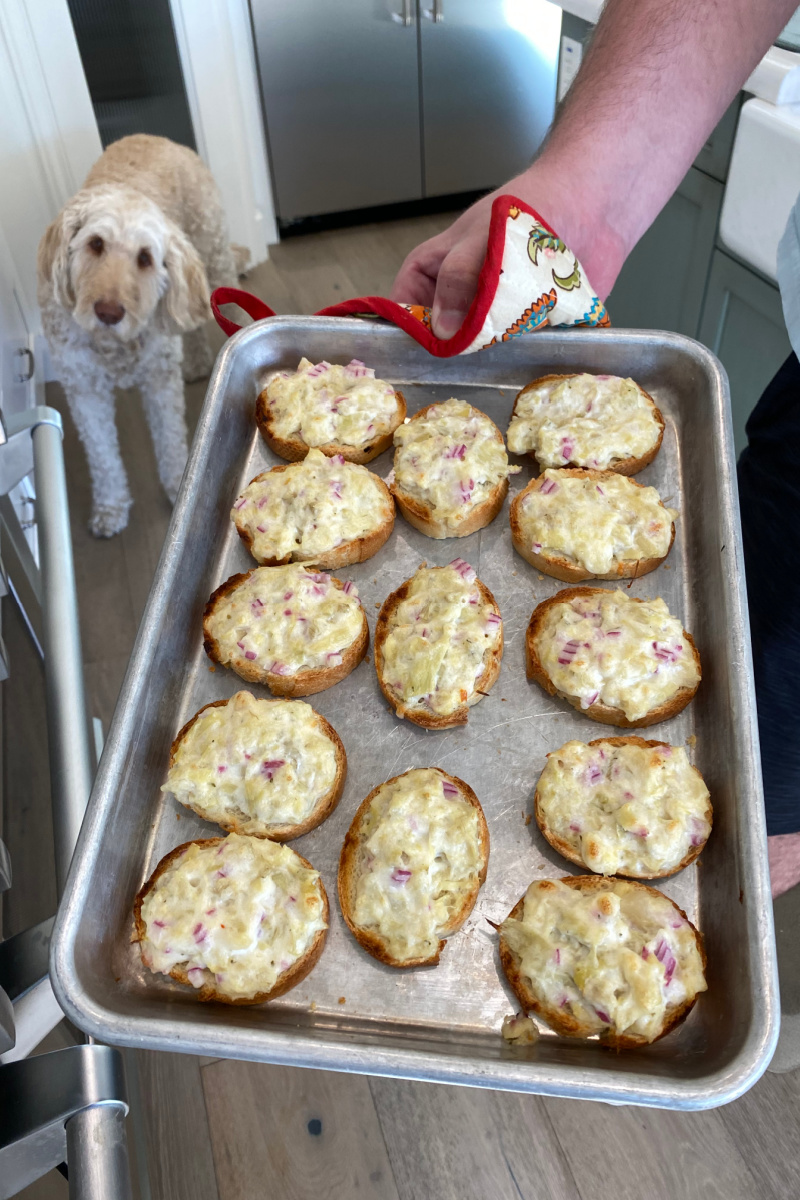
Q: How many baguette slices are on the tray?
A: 13